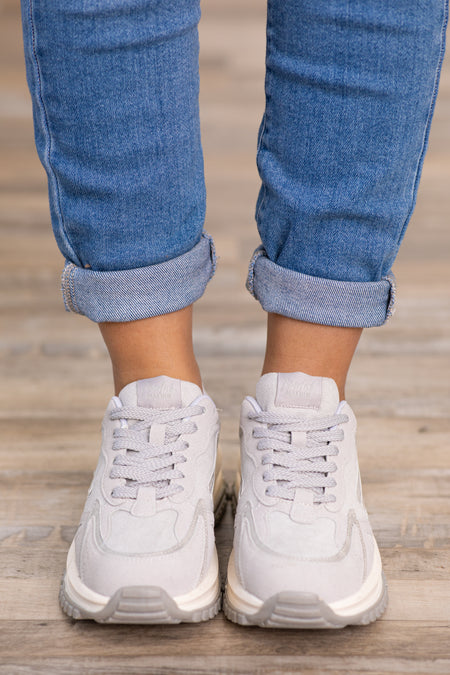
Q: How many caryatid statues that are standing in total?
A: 0